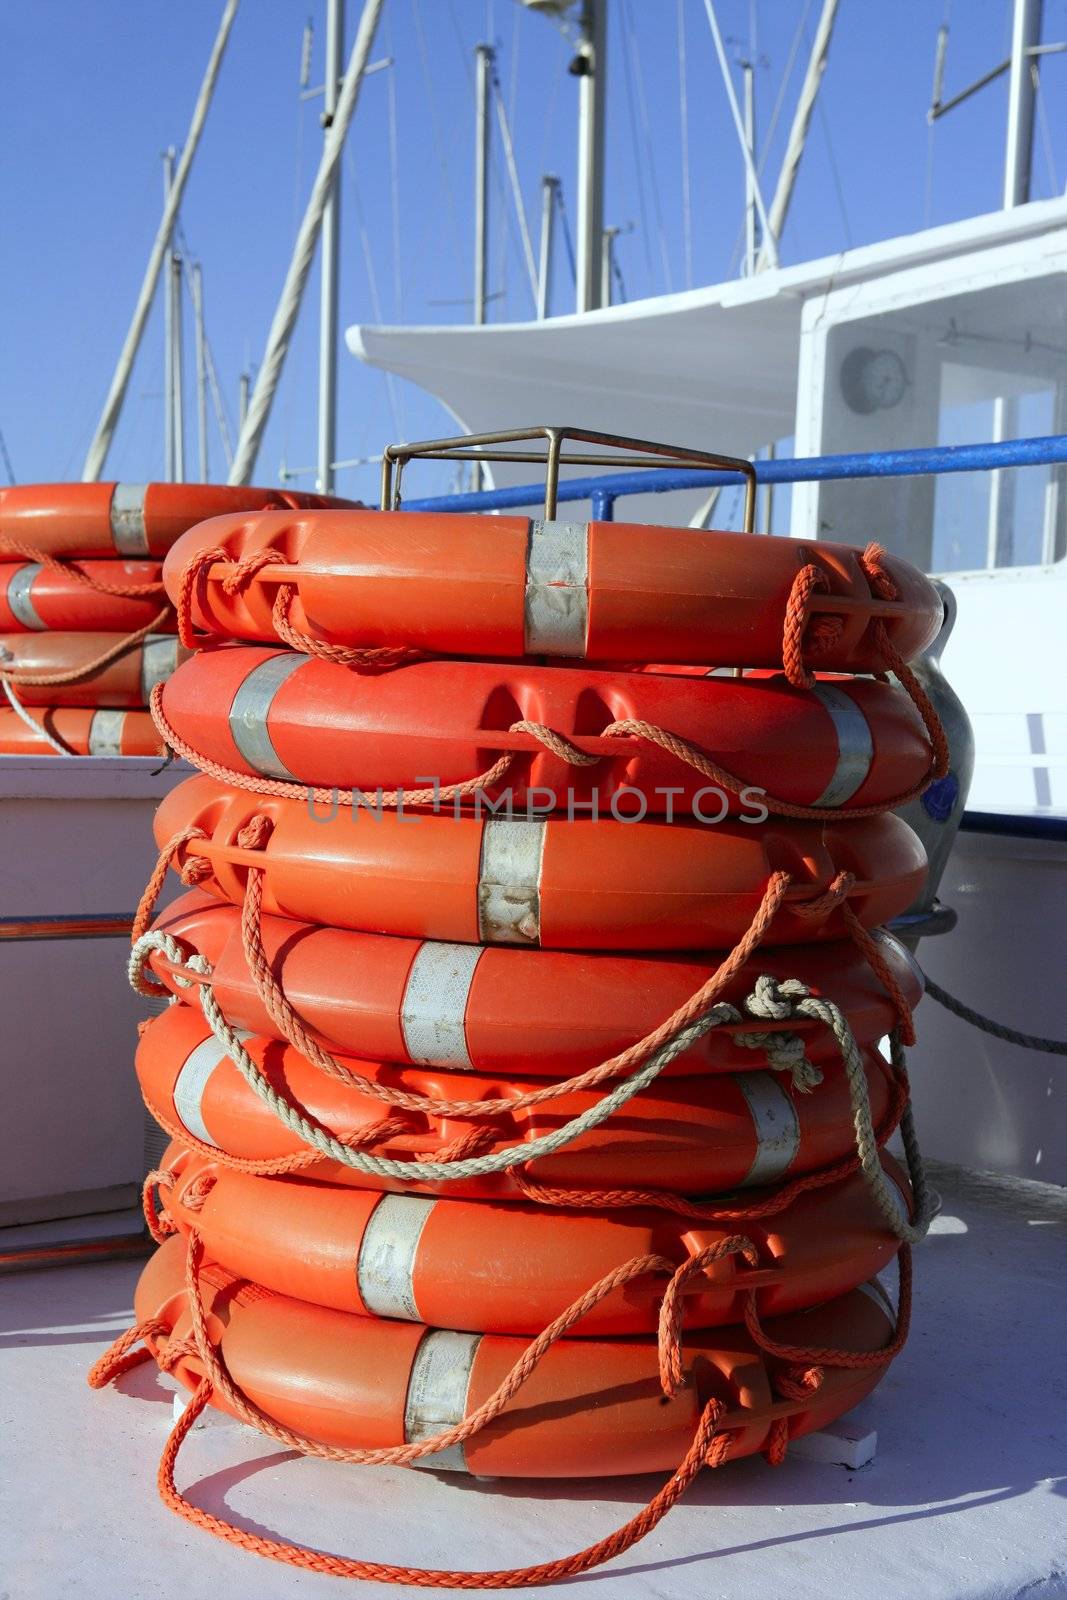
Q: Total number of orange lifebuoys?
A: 11